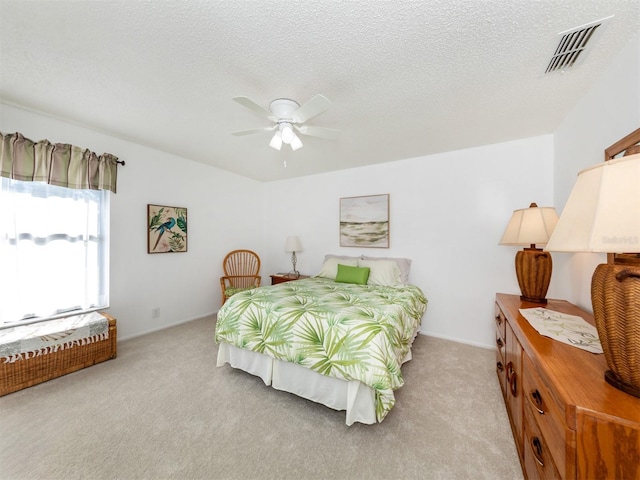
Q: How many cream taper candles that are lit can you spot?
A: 0